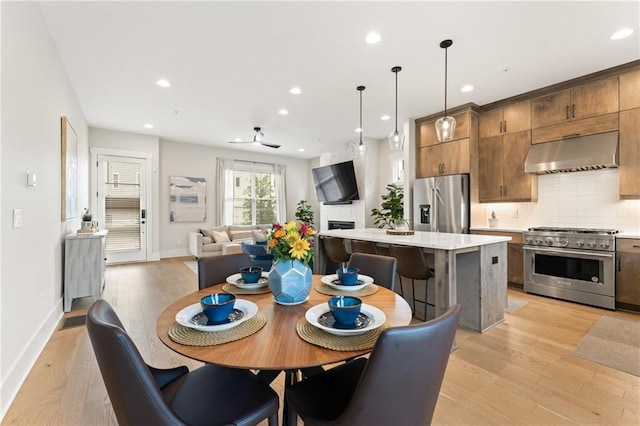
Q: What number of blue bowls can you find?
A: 4